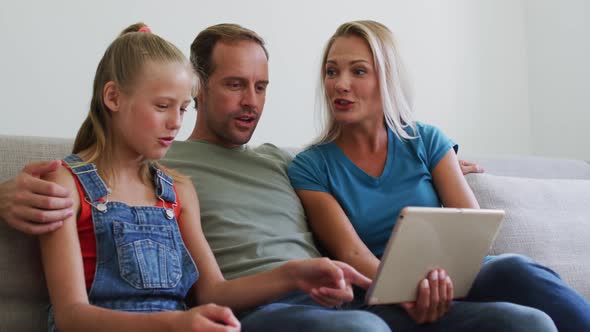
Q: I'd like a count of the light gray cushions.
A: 1